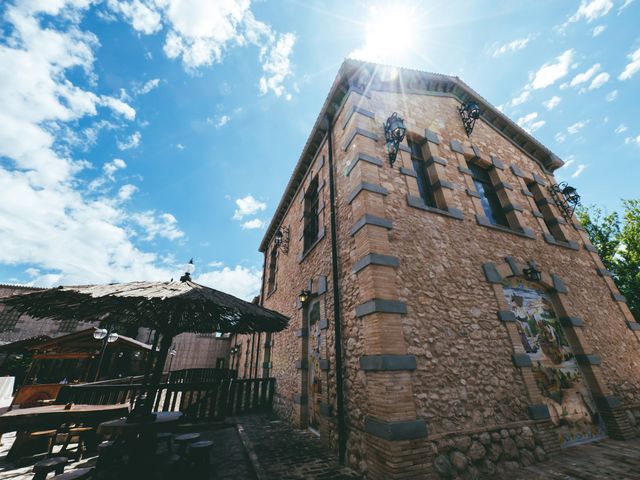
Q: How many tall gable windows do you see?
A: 3